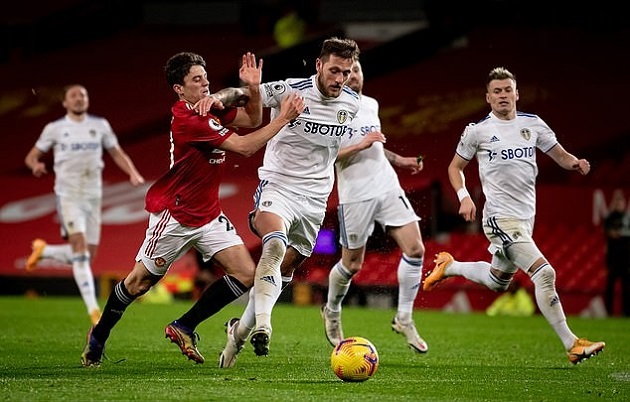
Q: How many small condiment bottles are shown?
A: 0